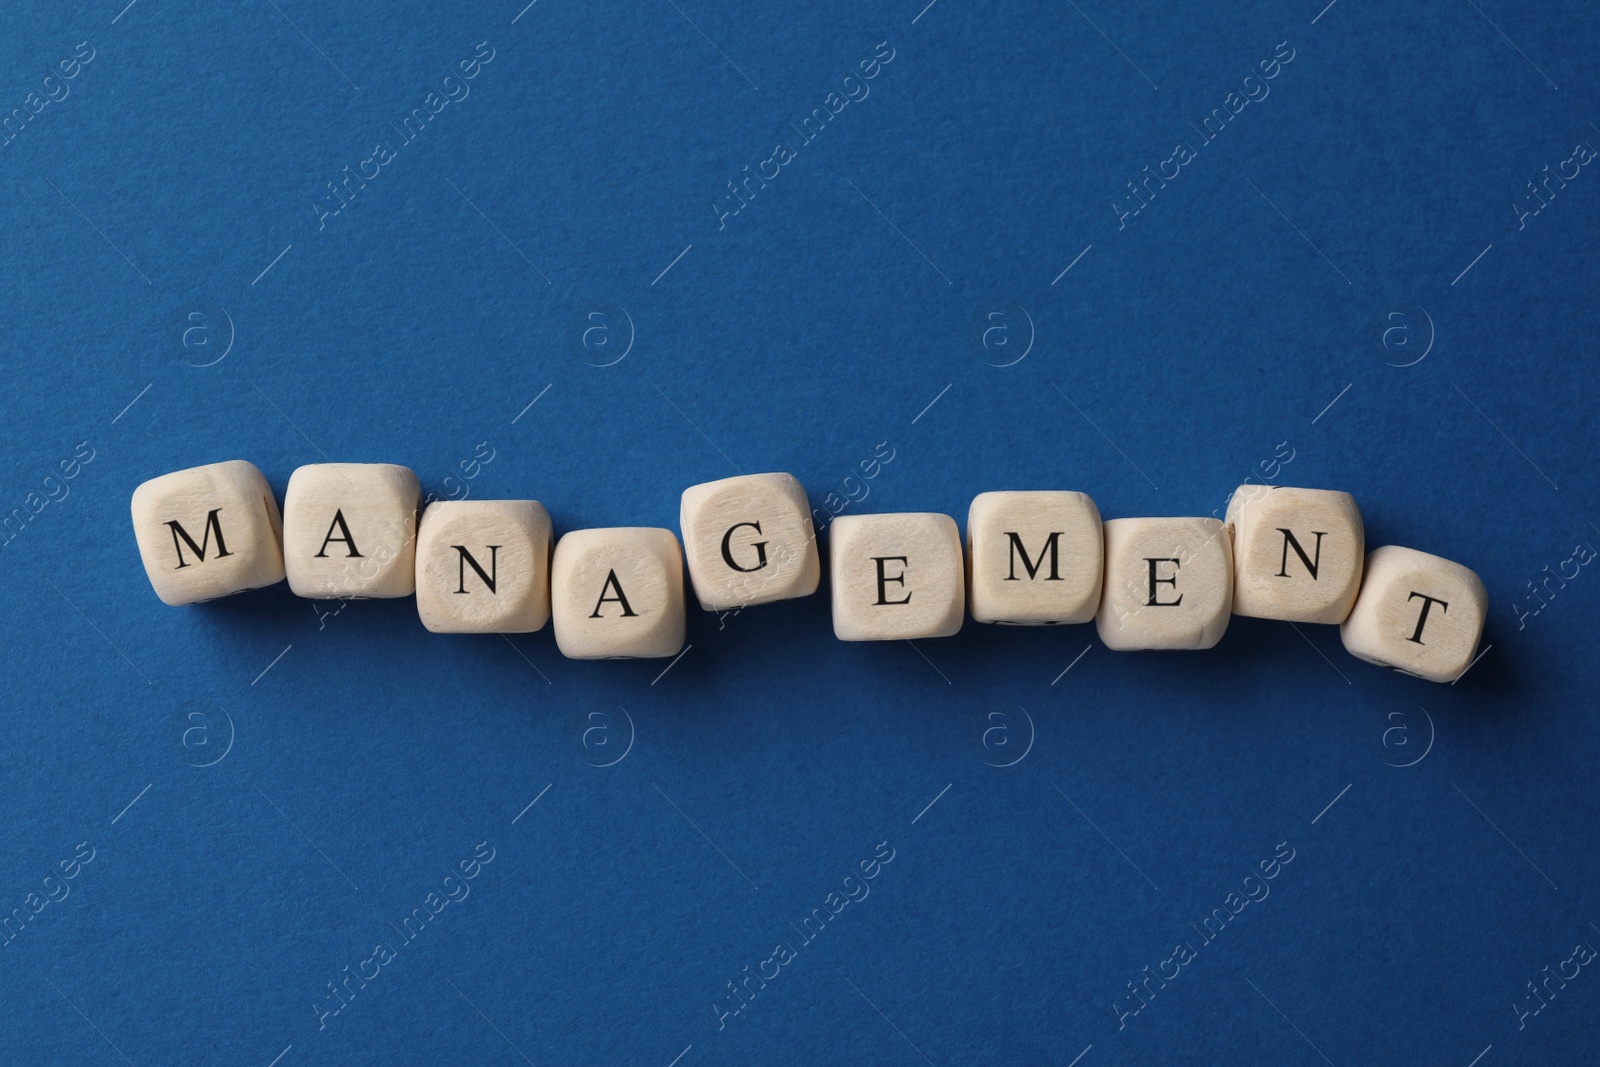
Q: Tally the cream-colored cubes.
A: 10